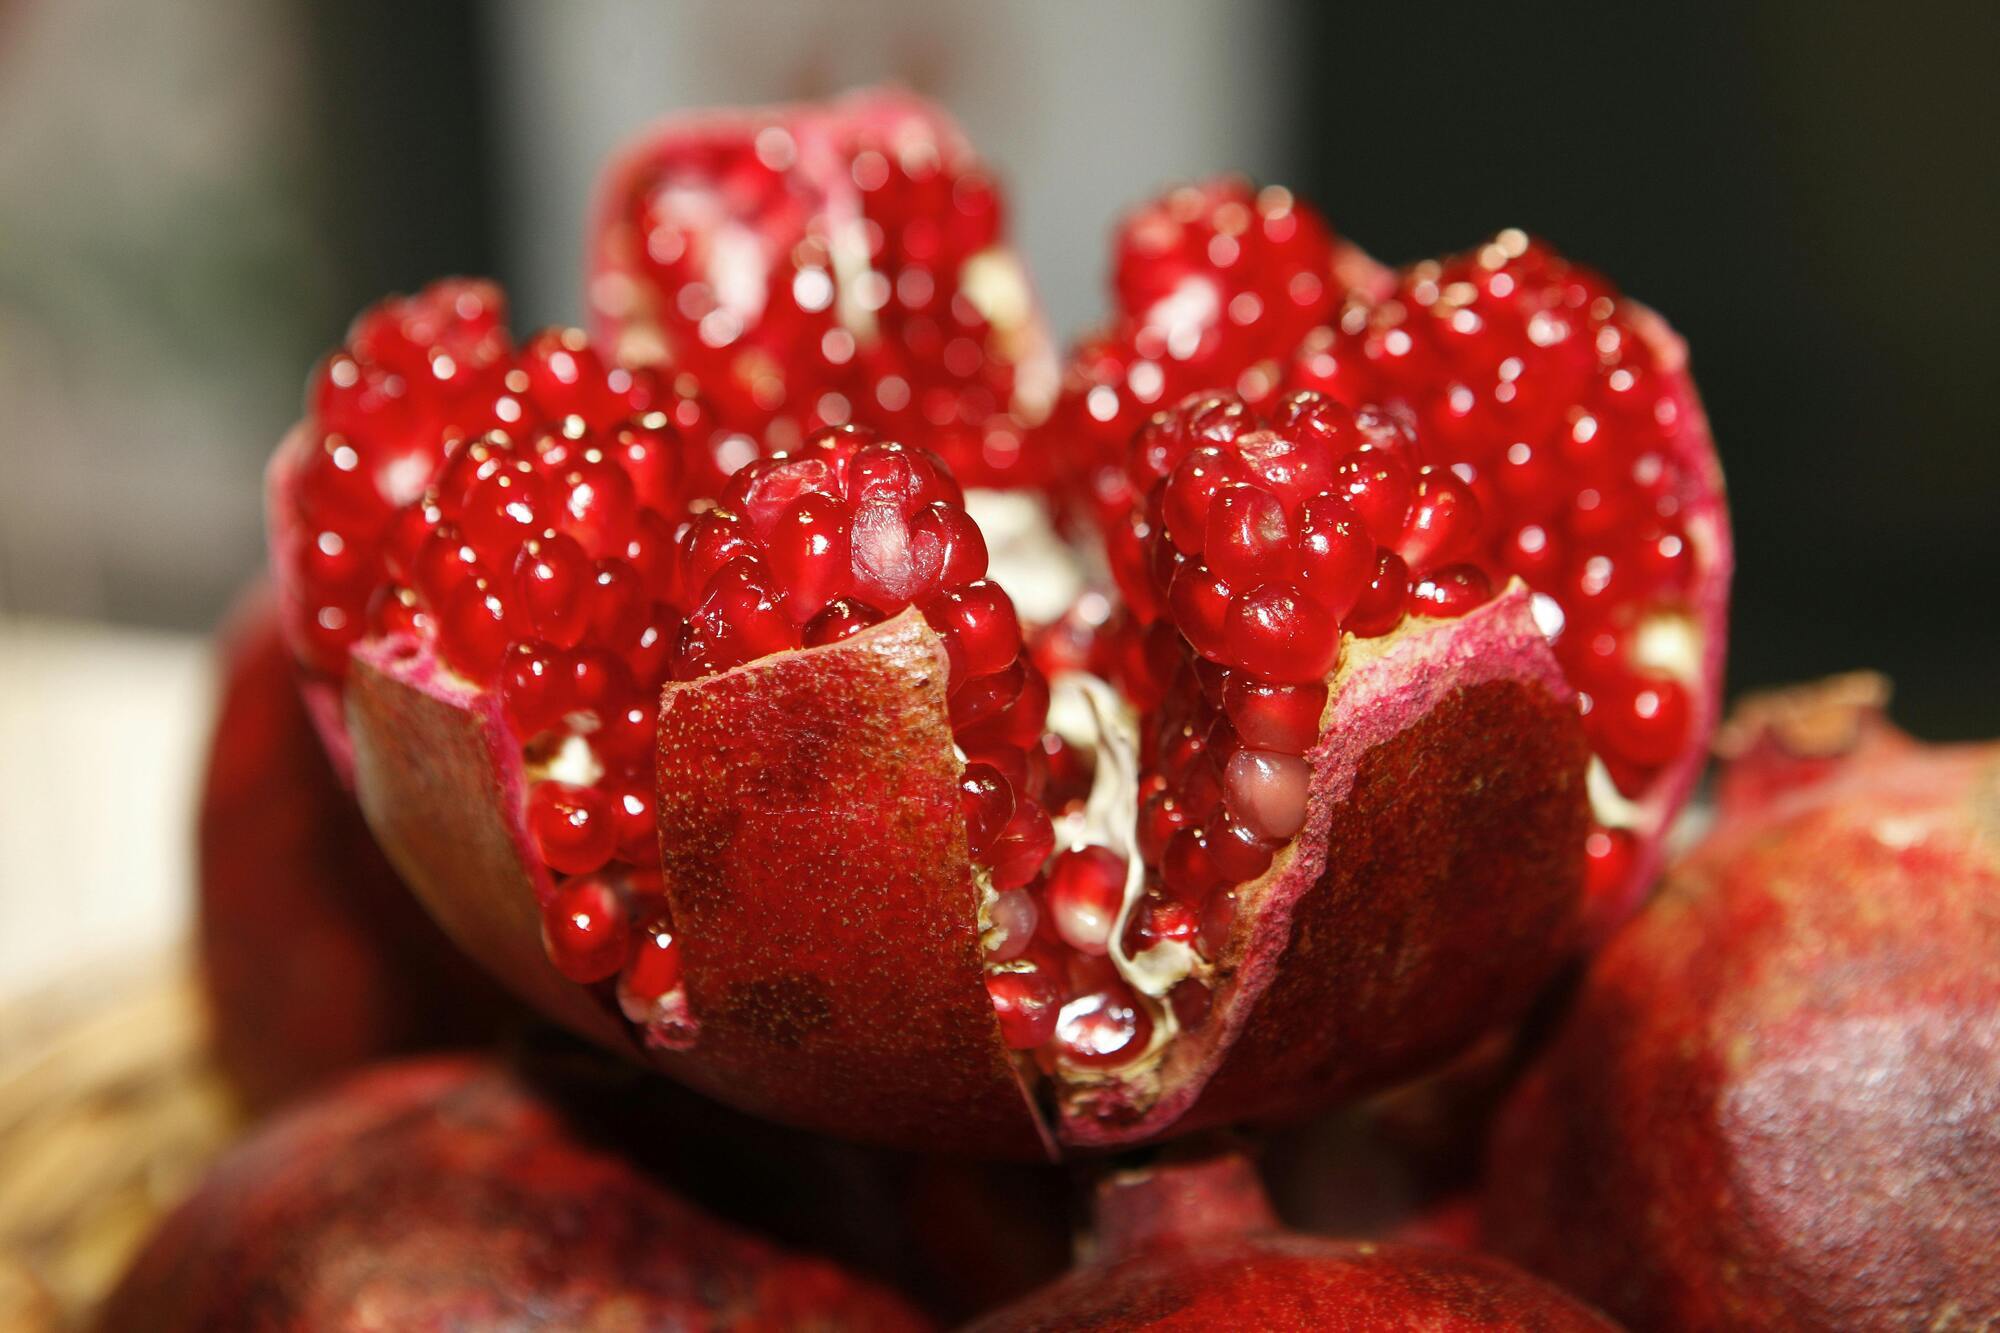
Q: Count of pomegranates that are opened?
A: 1